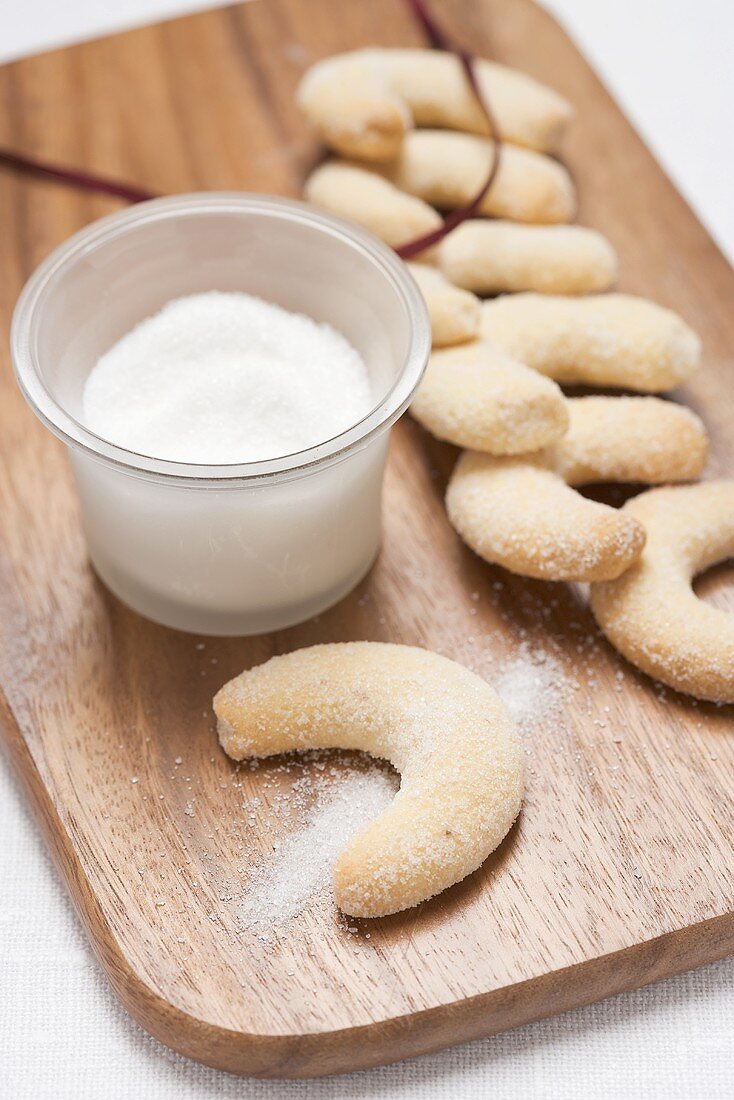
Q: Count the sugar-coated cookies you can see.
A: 7